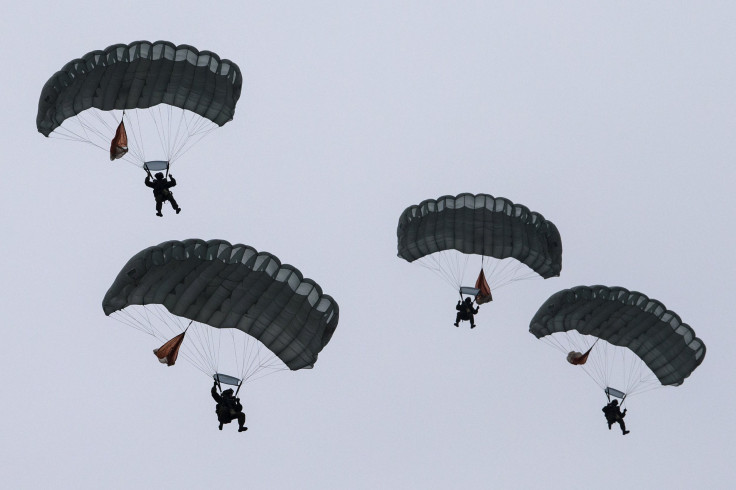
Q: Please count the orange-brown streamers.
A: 4